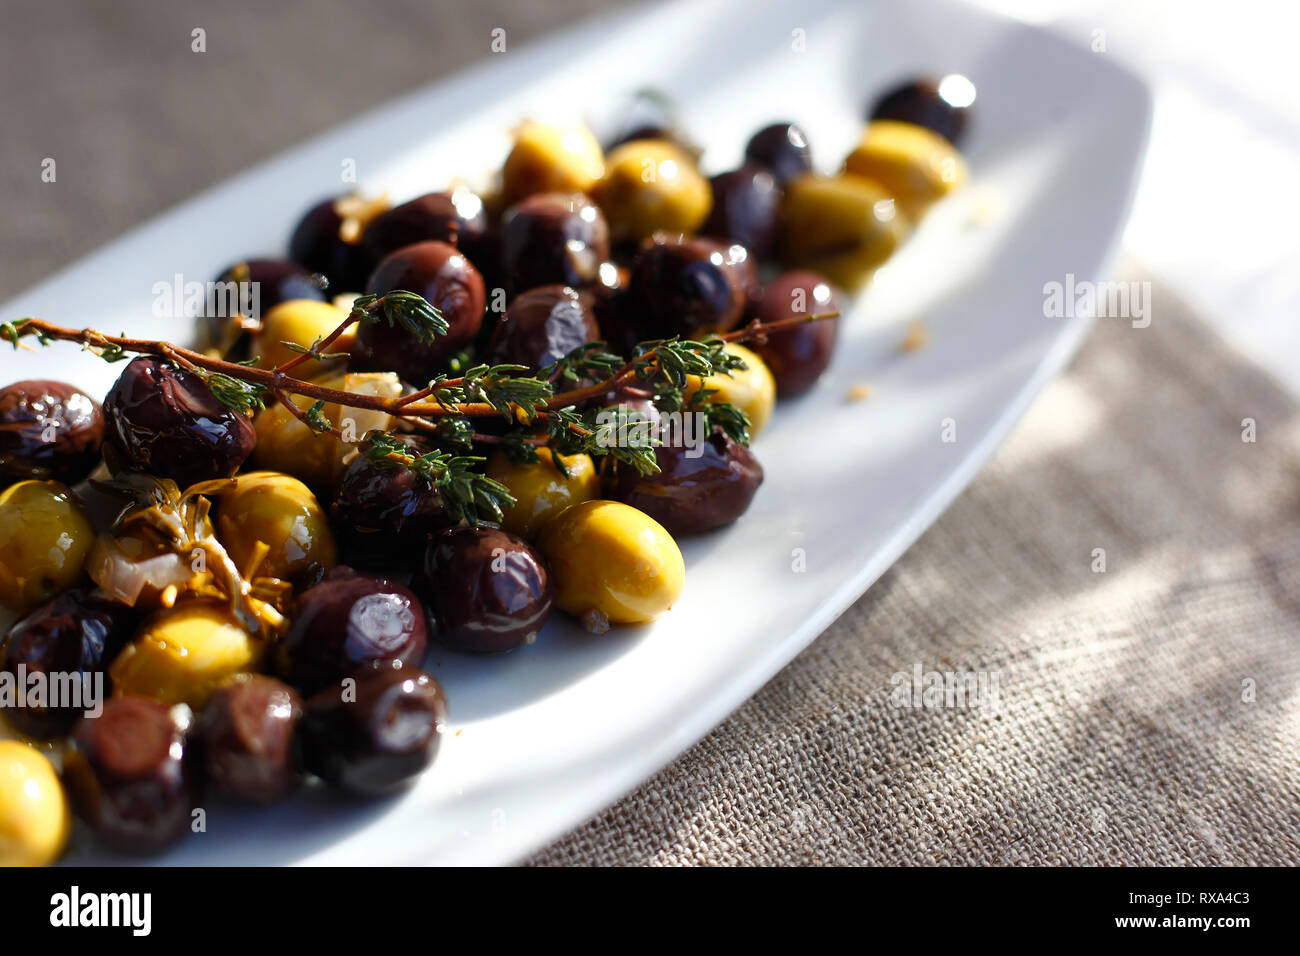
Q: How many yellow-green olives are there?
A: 13